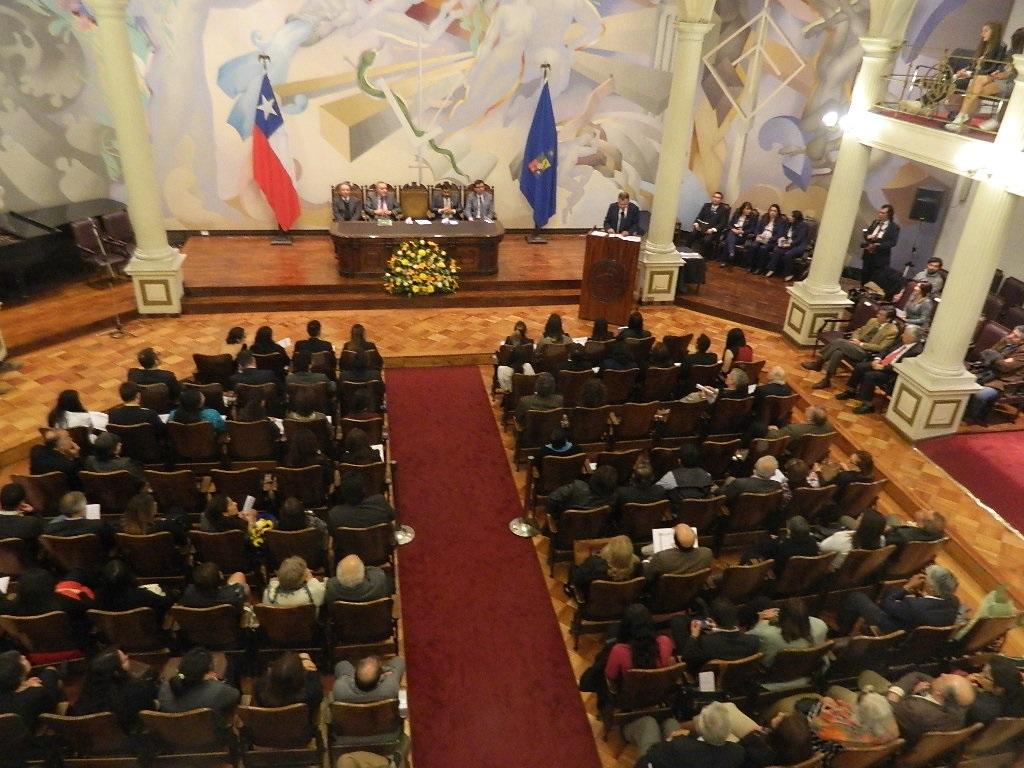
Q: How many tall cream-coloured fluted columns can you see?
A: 4